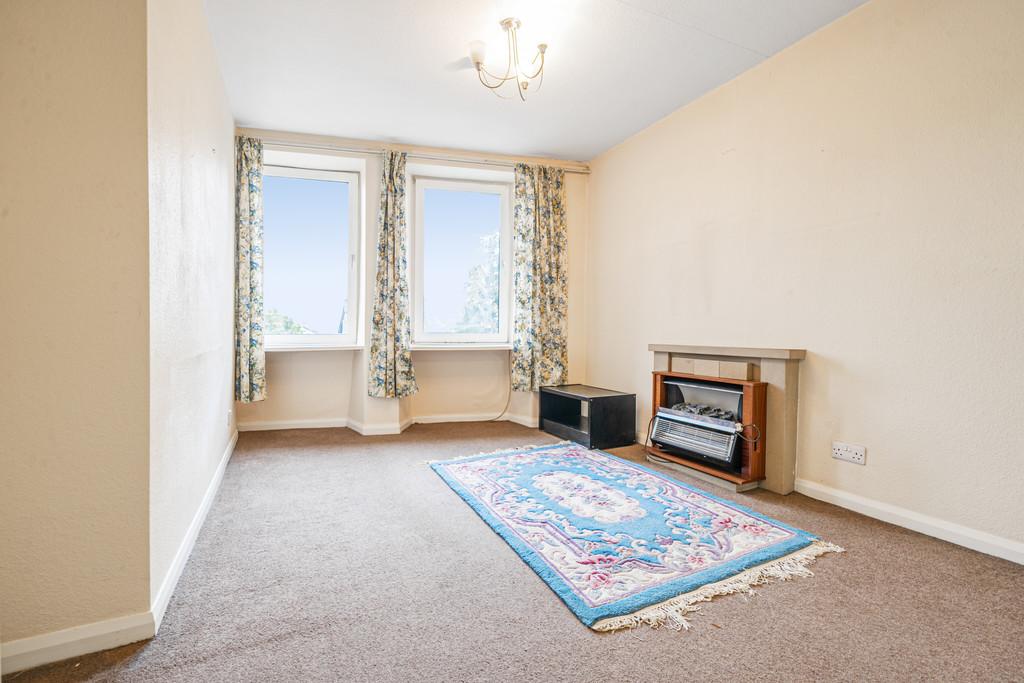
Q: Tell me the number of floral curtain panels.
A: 3